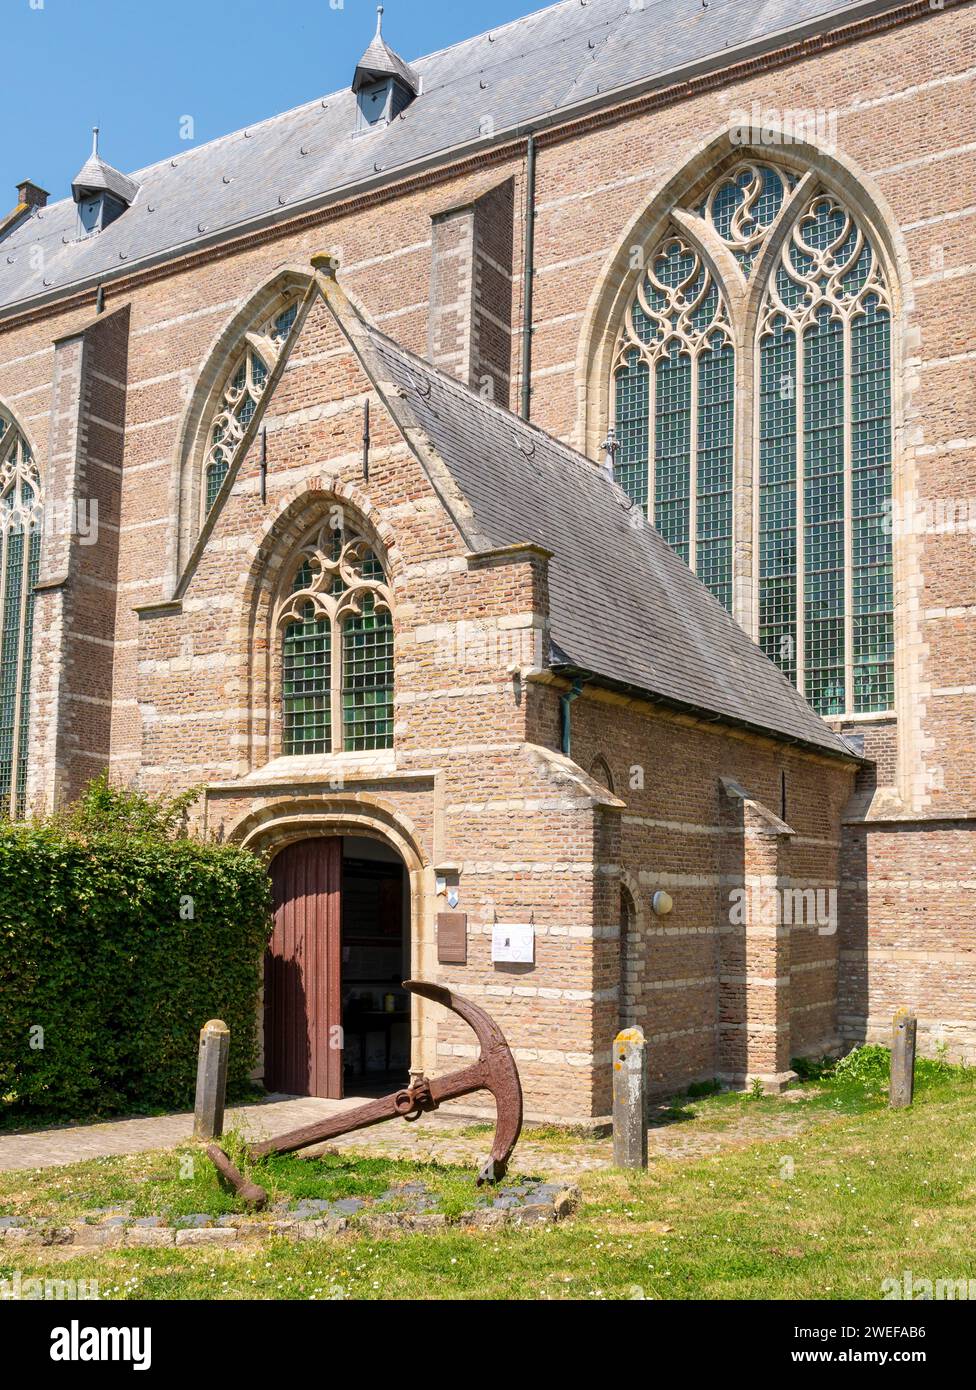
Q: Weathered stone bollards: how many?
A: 3